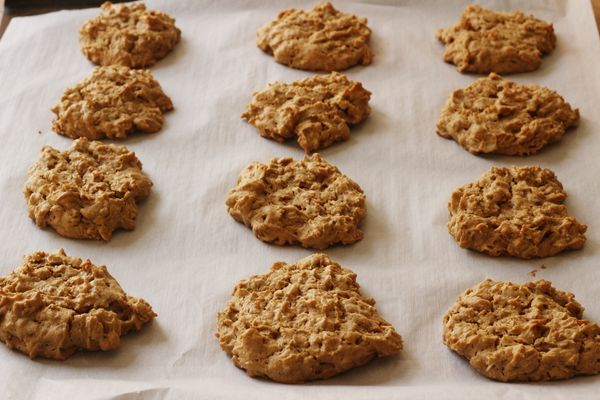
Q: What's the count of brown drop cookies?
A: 12